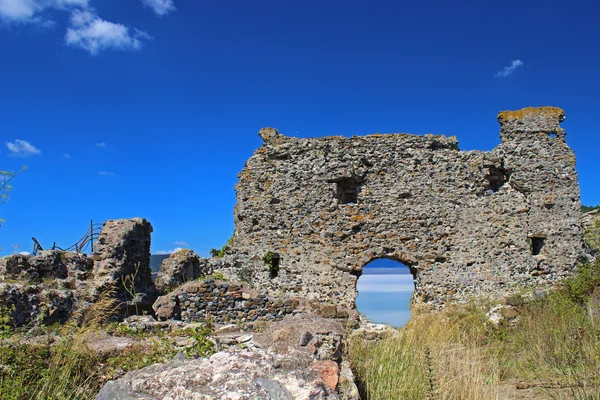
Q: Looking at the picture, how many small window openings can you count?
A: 4